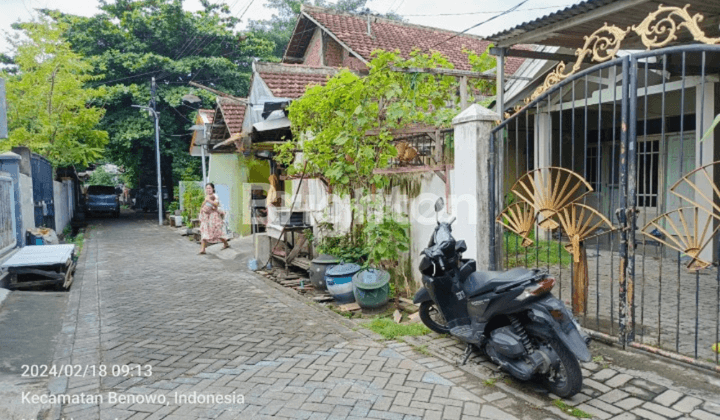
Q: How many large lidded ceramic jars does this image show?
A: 3